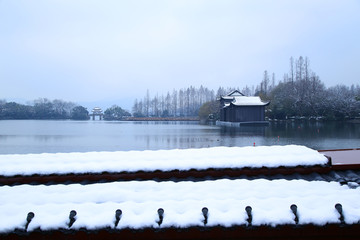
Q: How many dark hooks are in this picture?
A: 8